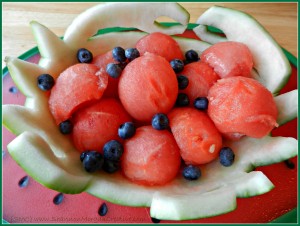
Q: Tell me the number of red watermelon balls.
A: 10